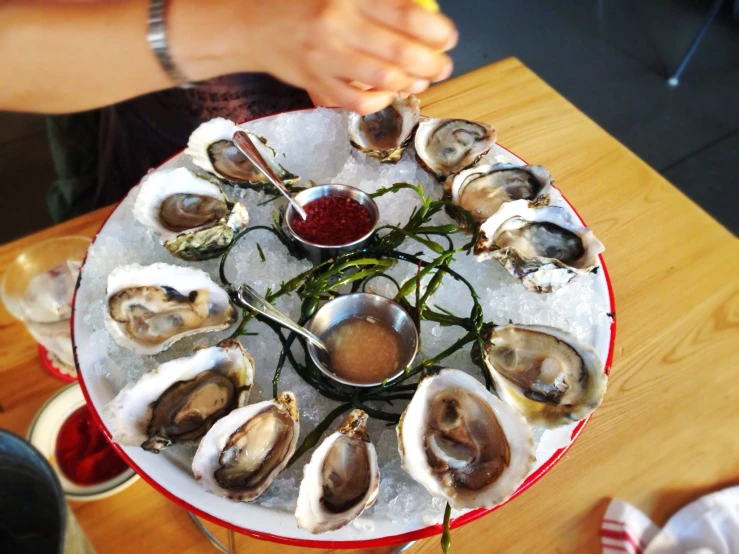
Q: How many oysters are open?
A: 12